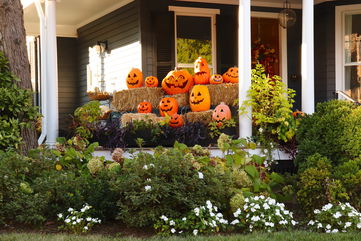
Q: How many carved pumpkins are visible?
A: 11